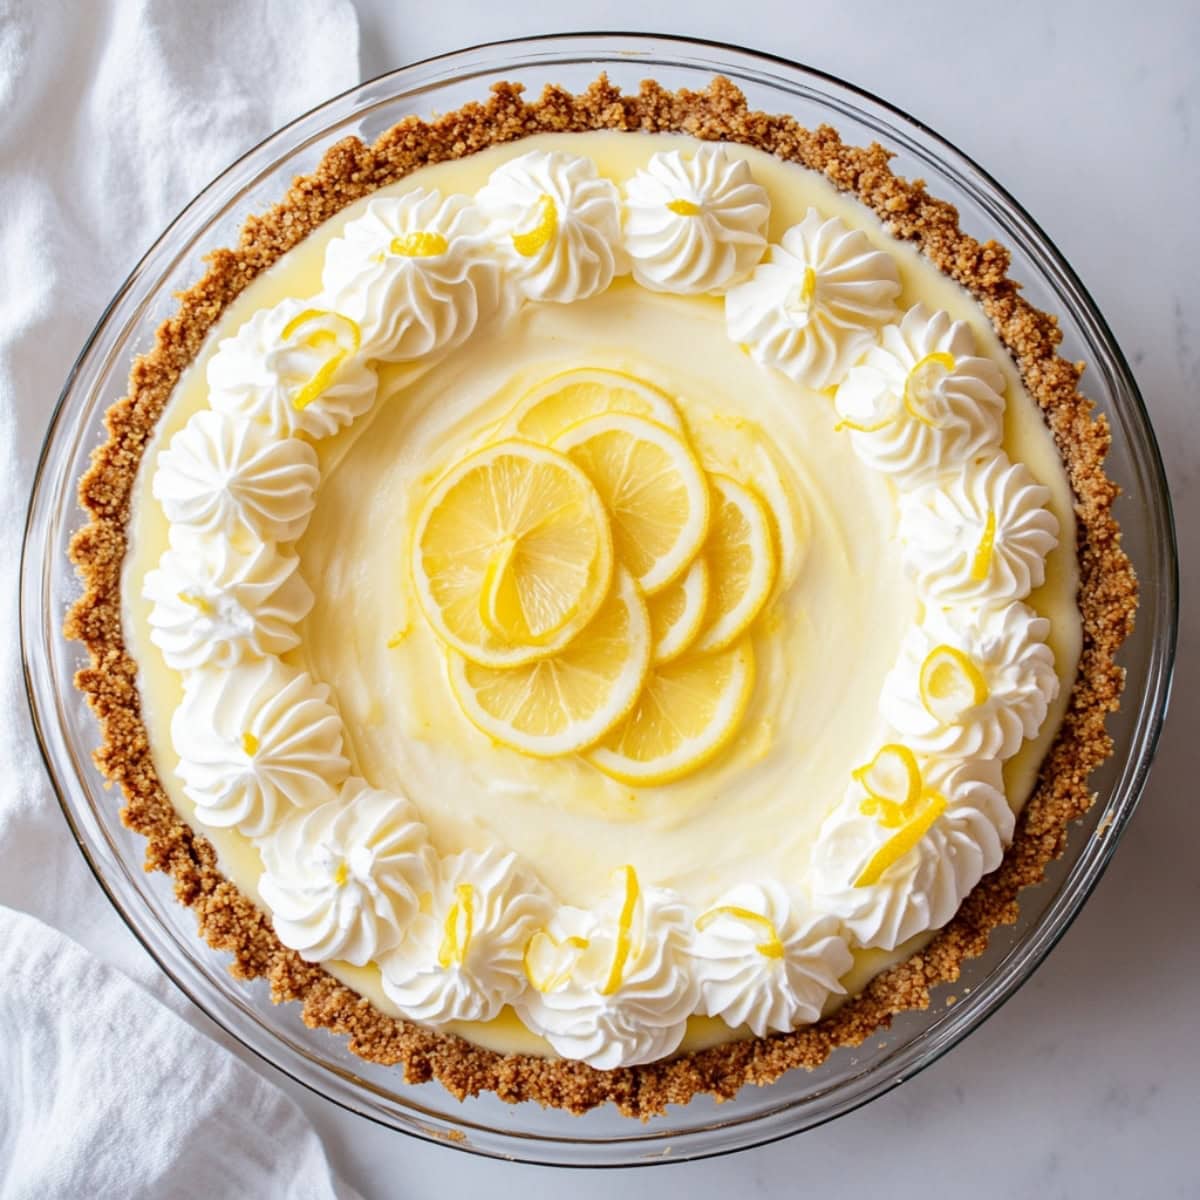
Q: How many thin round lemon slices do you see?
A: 7